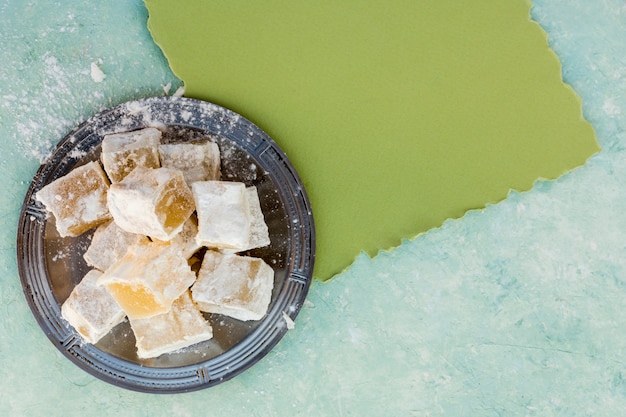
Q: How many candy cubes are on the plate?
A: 11